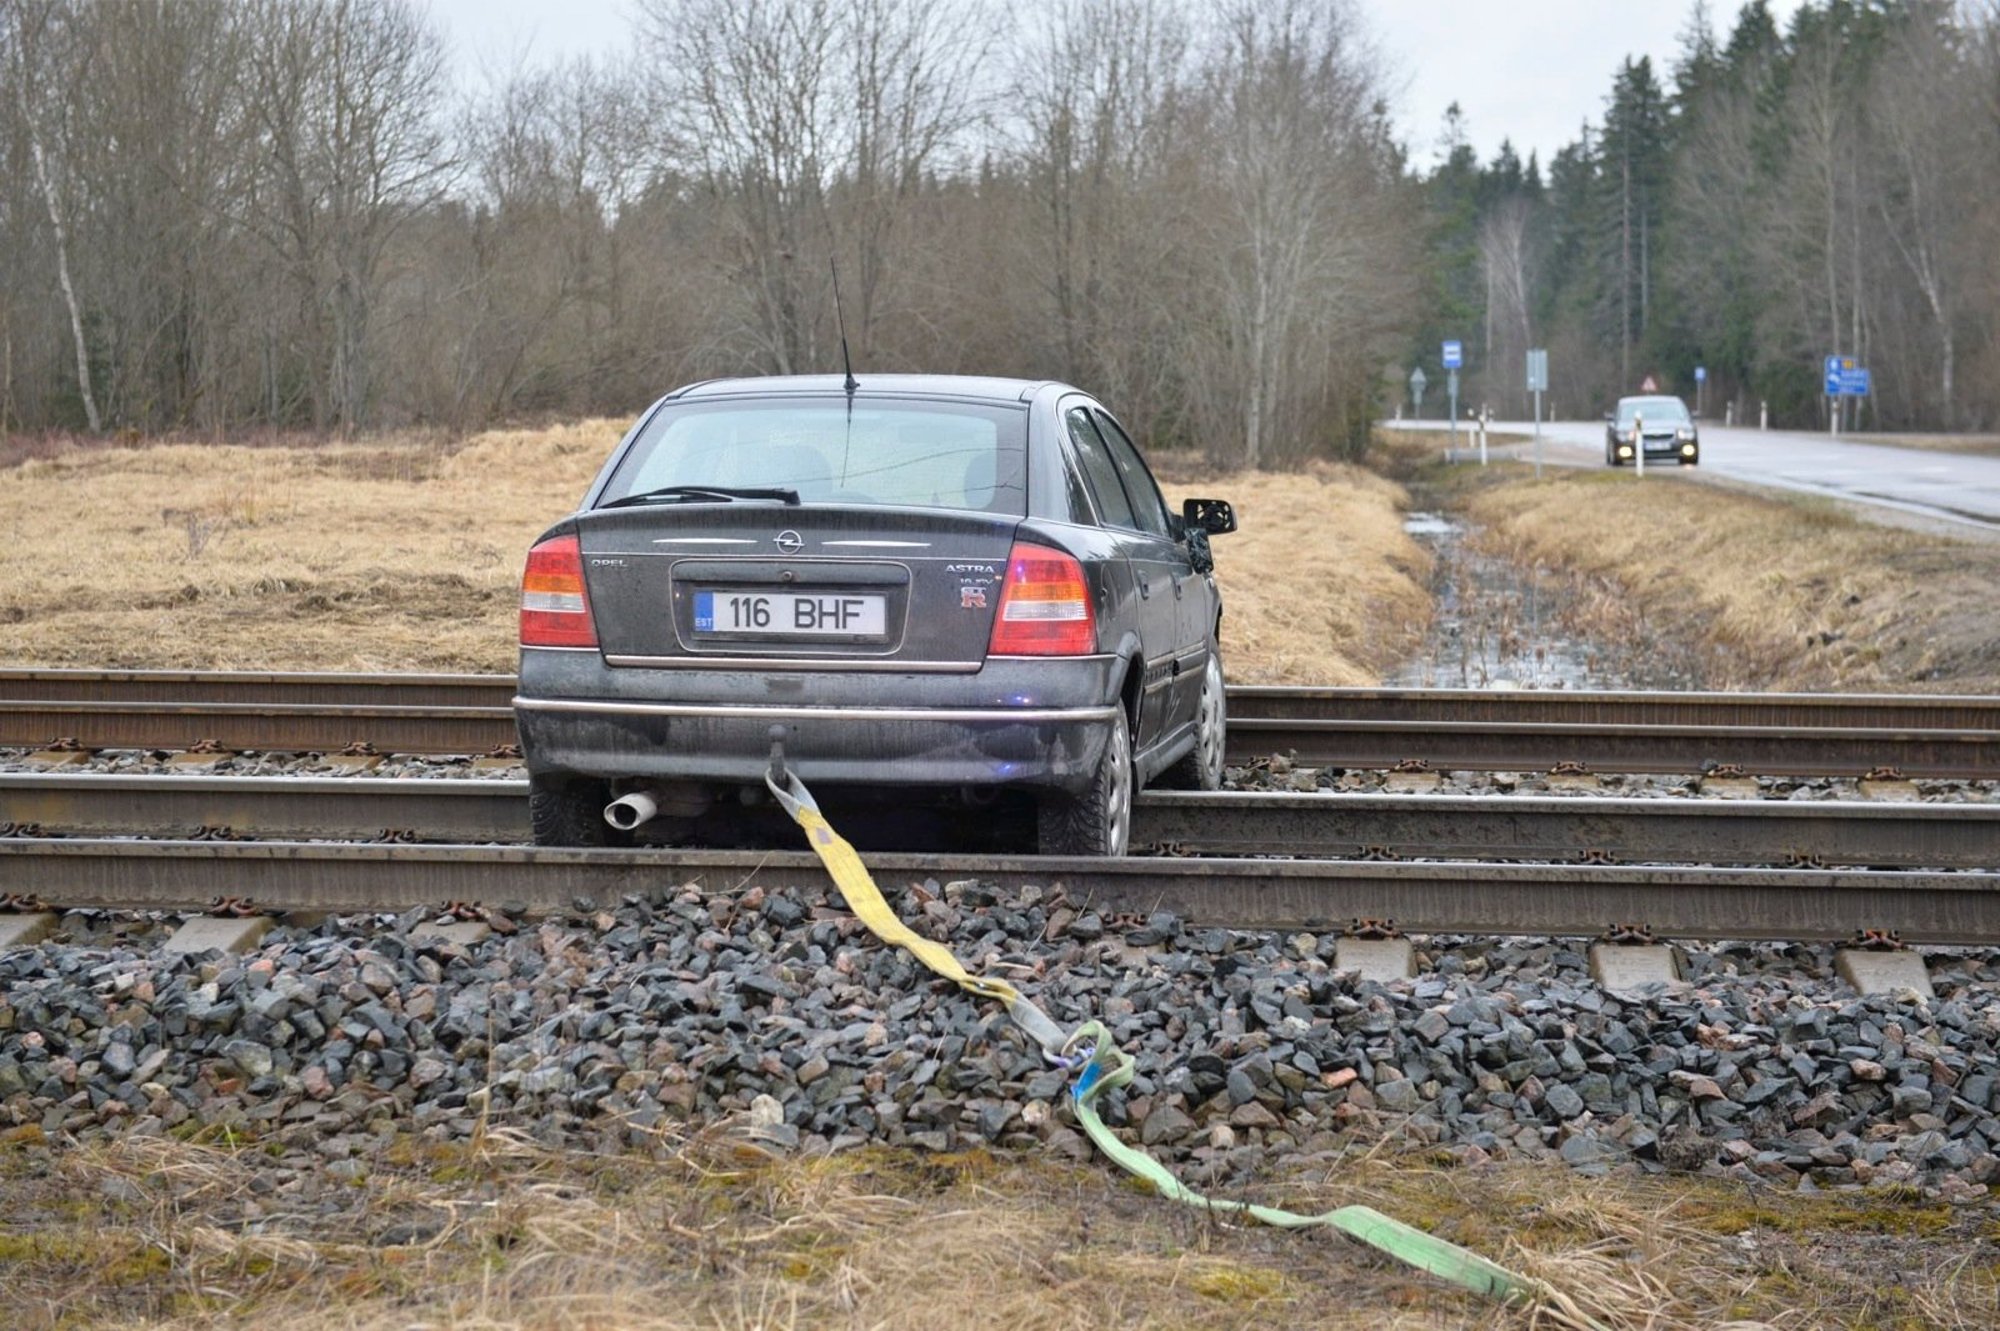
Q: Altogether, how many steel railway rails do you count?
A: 4